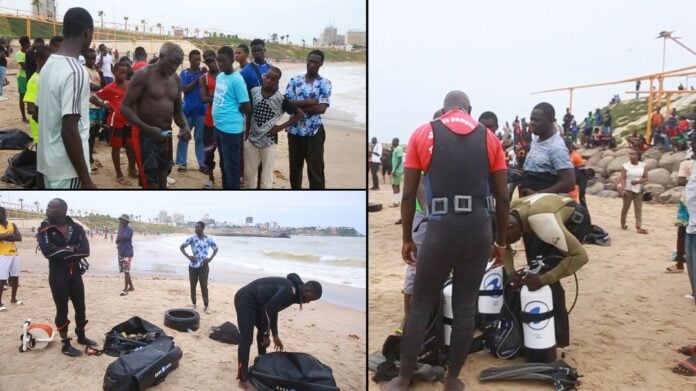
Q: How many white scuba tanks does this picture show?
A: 3